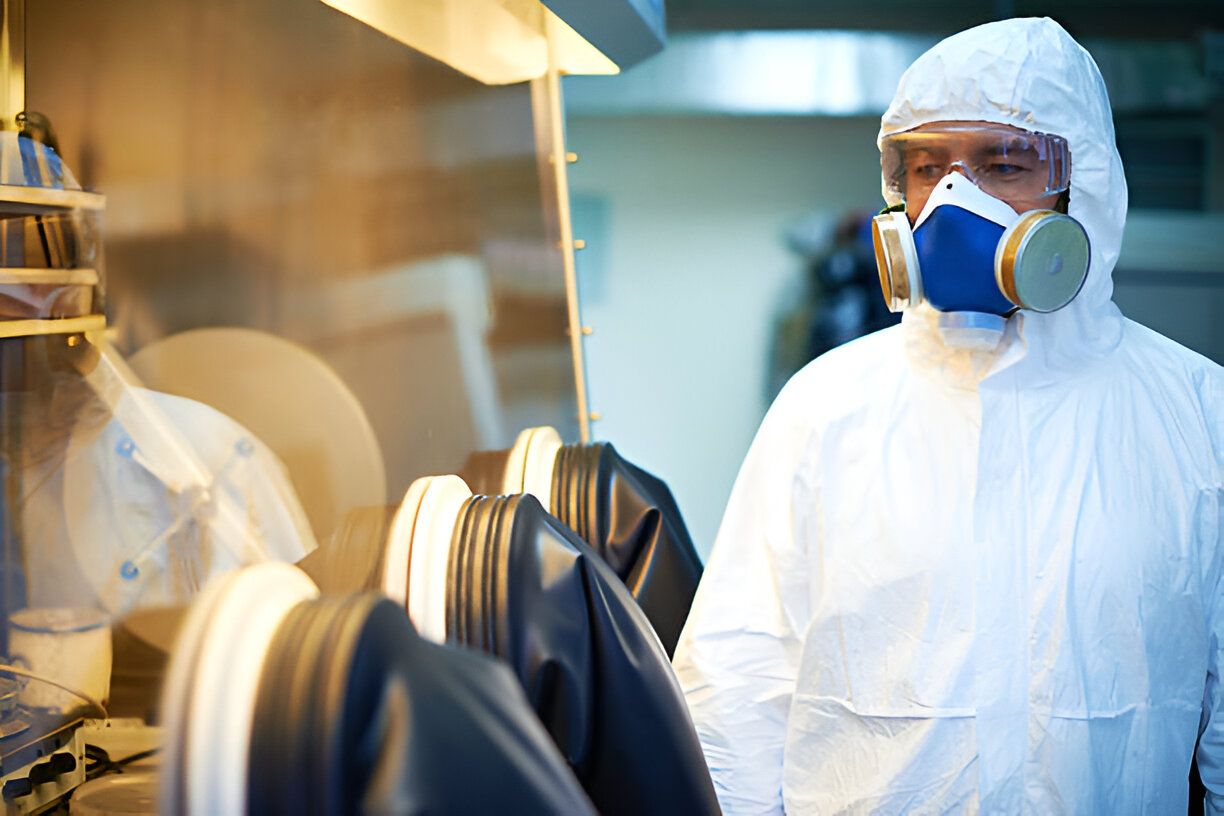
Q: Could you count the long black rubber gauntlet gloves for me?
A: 3